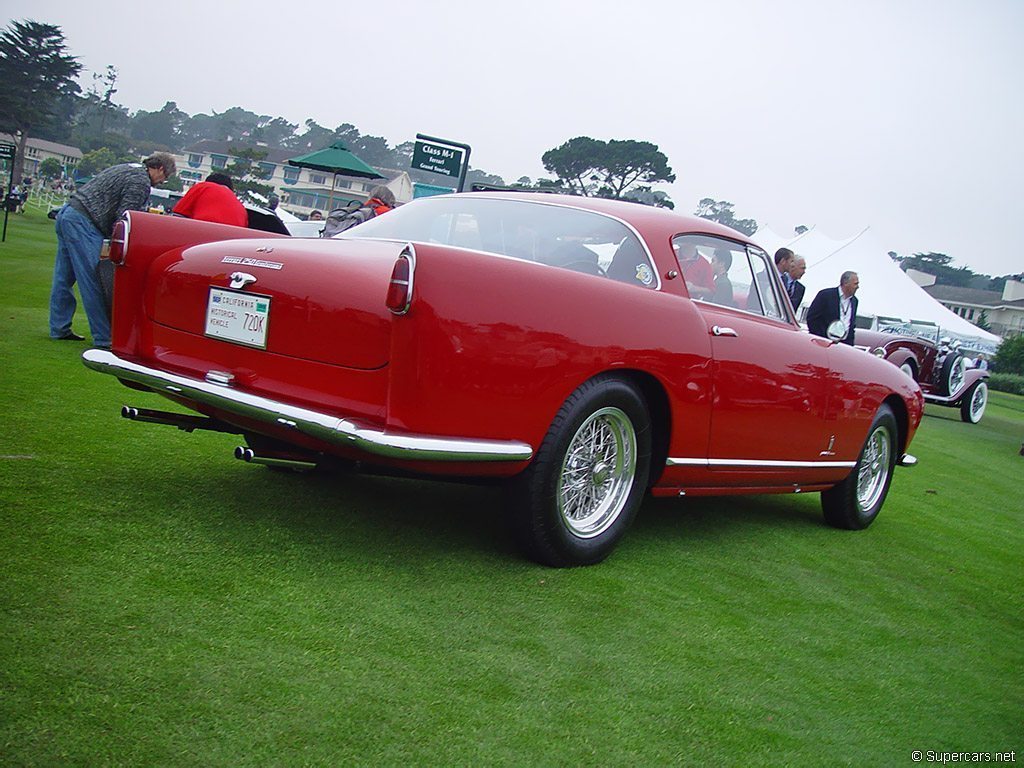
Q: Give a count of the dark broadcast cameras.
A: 0